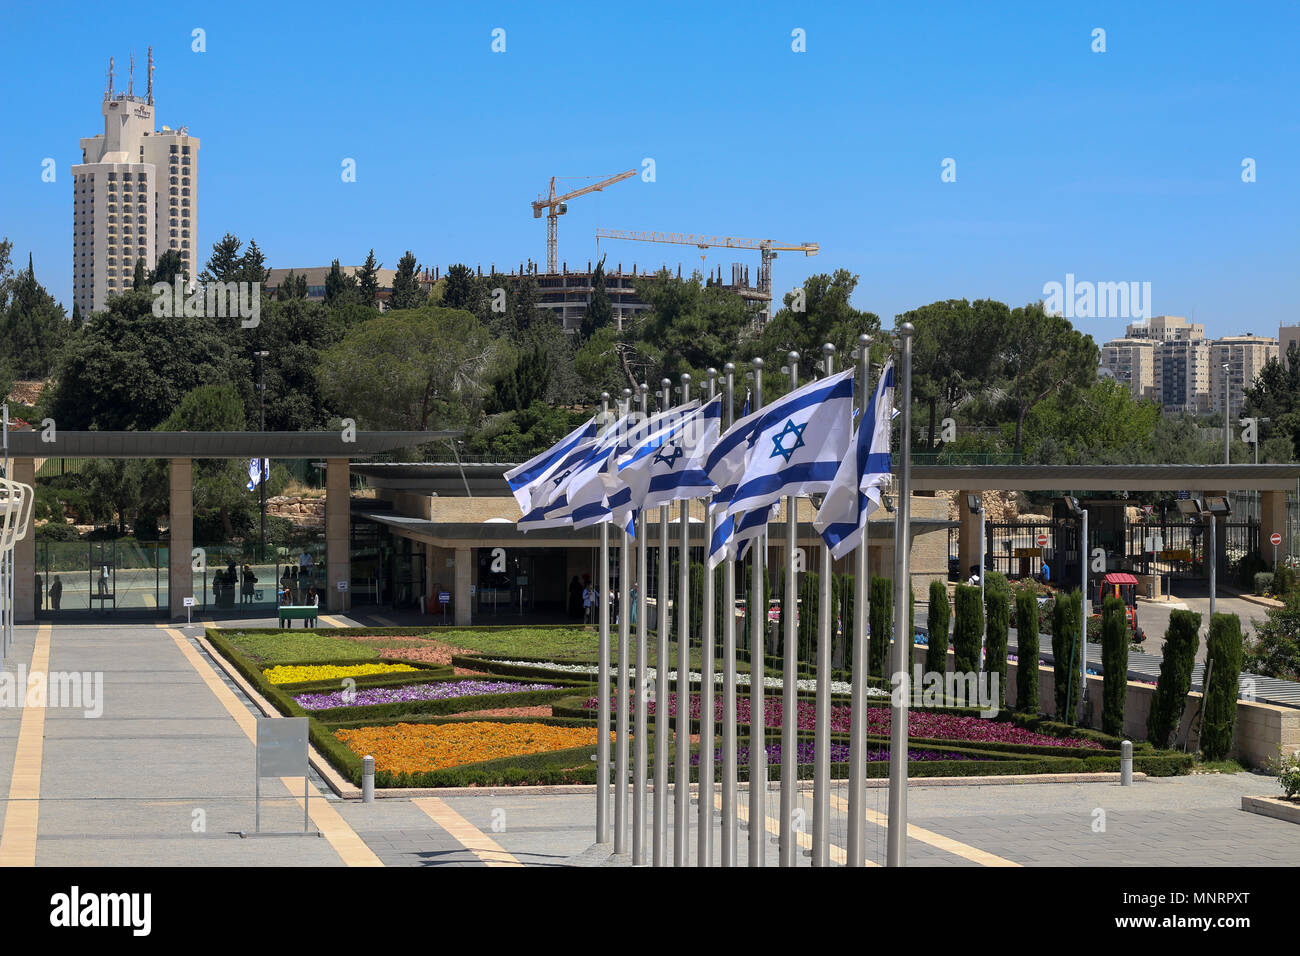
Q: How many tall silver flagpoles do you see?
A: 12